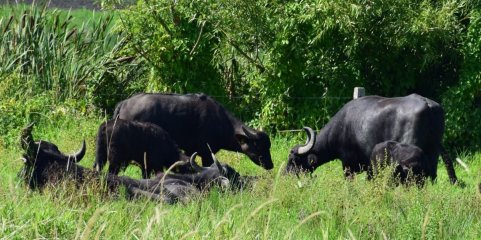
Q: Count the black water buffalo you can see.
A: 6